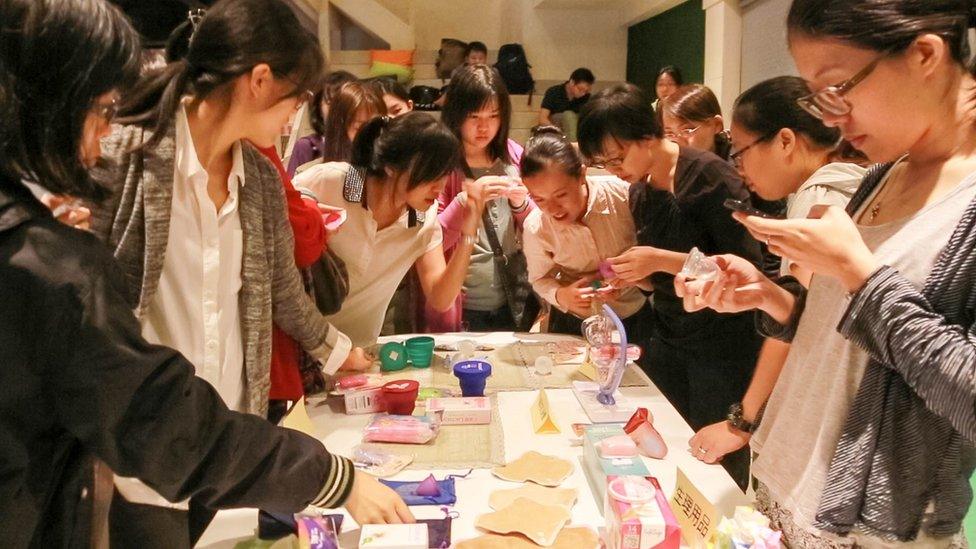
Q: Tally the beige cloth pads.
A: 4